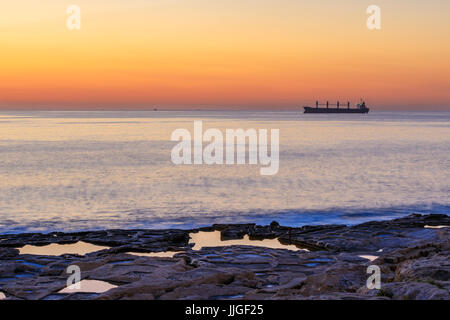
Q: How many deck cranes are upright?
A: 4